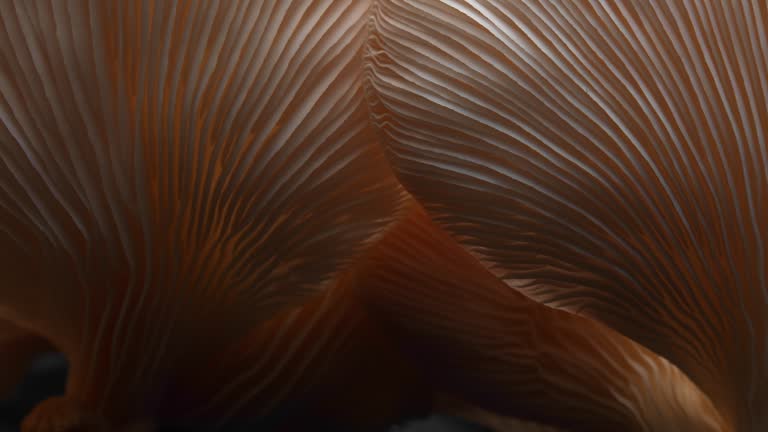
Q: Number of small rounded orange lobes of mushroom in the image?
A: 1